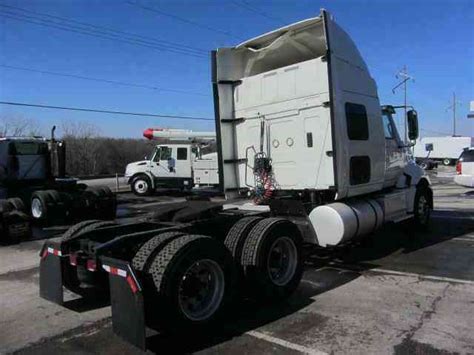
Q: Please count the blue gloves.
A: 0